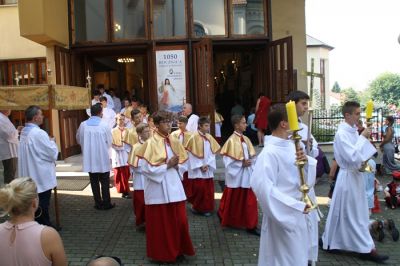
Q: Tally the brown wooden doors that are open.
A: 3